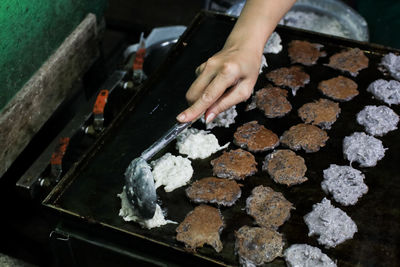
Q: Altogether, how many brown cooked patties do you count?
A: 14